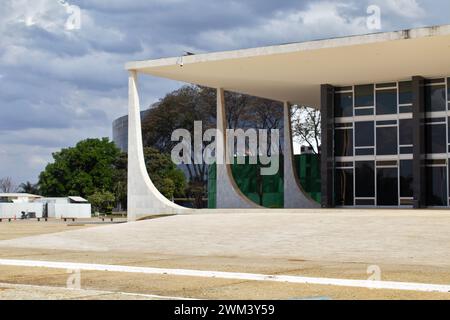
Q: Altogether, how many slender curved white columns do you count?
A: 3